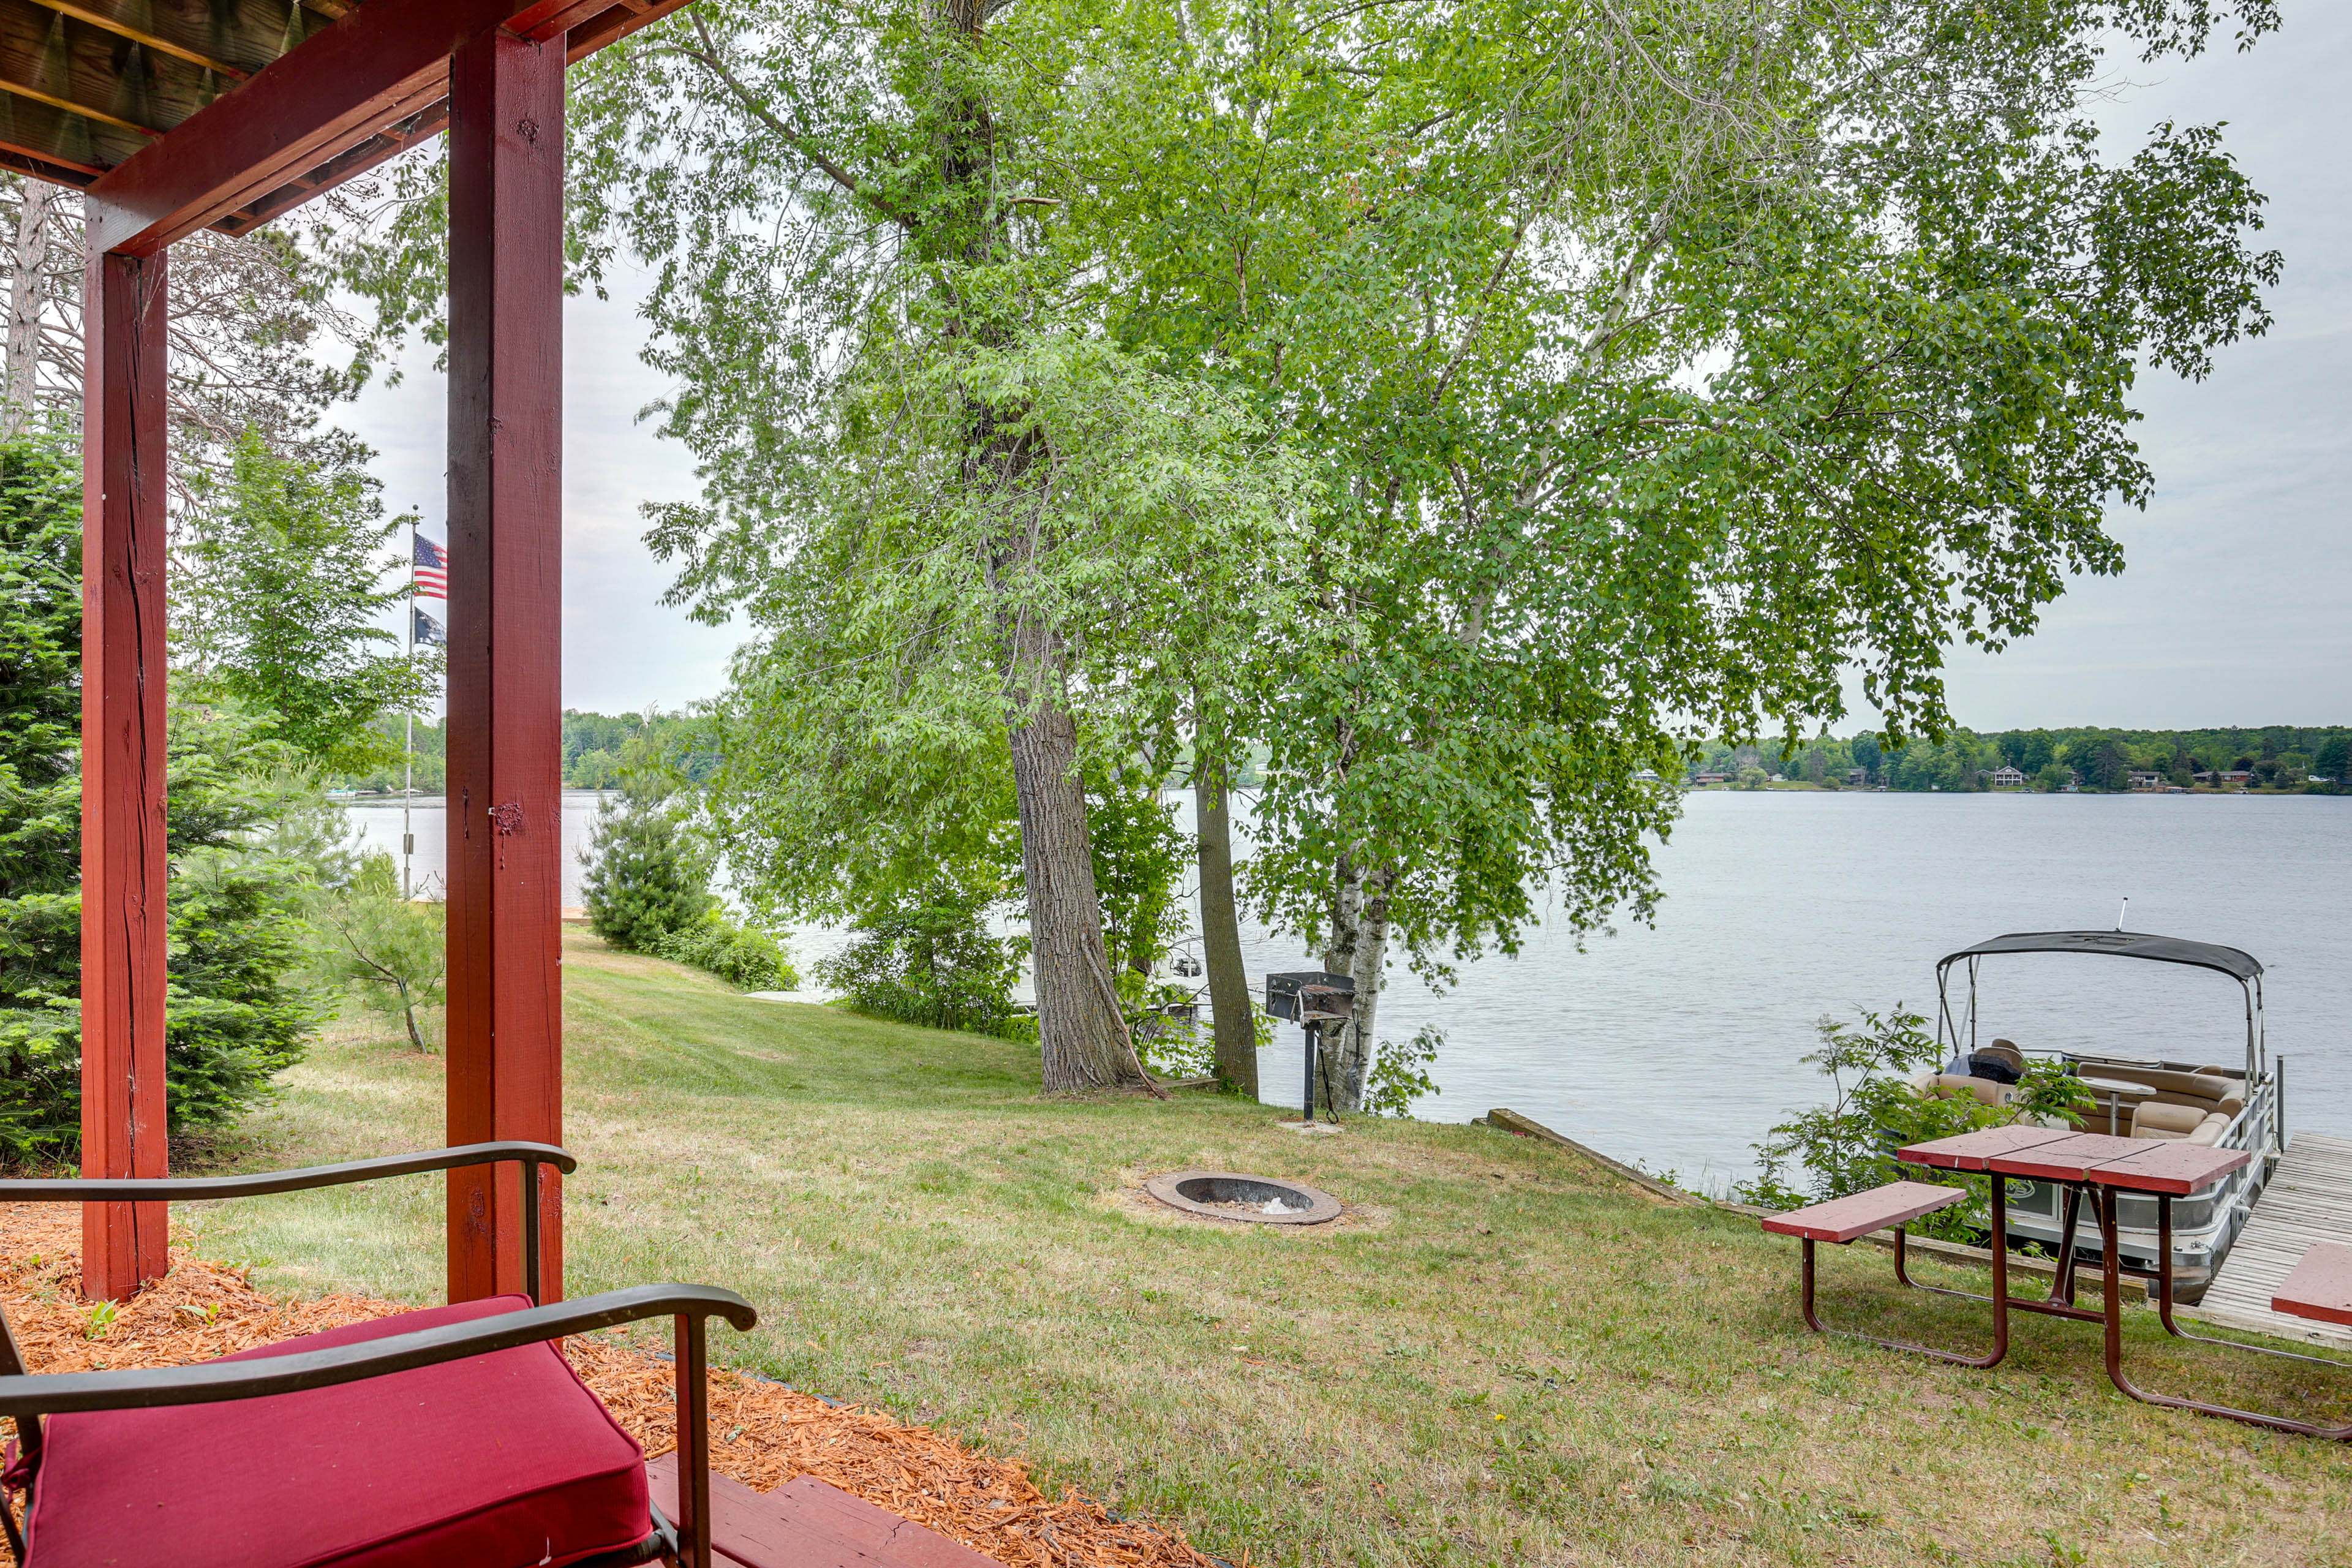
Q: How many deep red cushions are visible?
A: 1